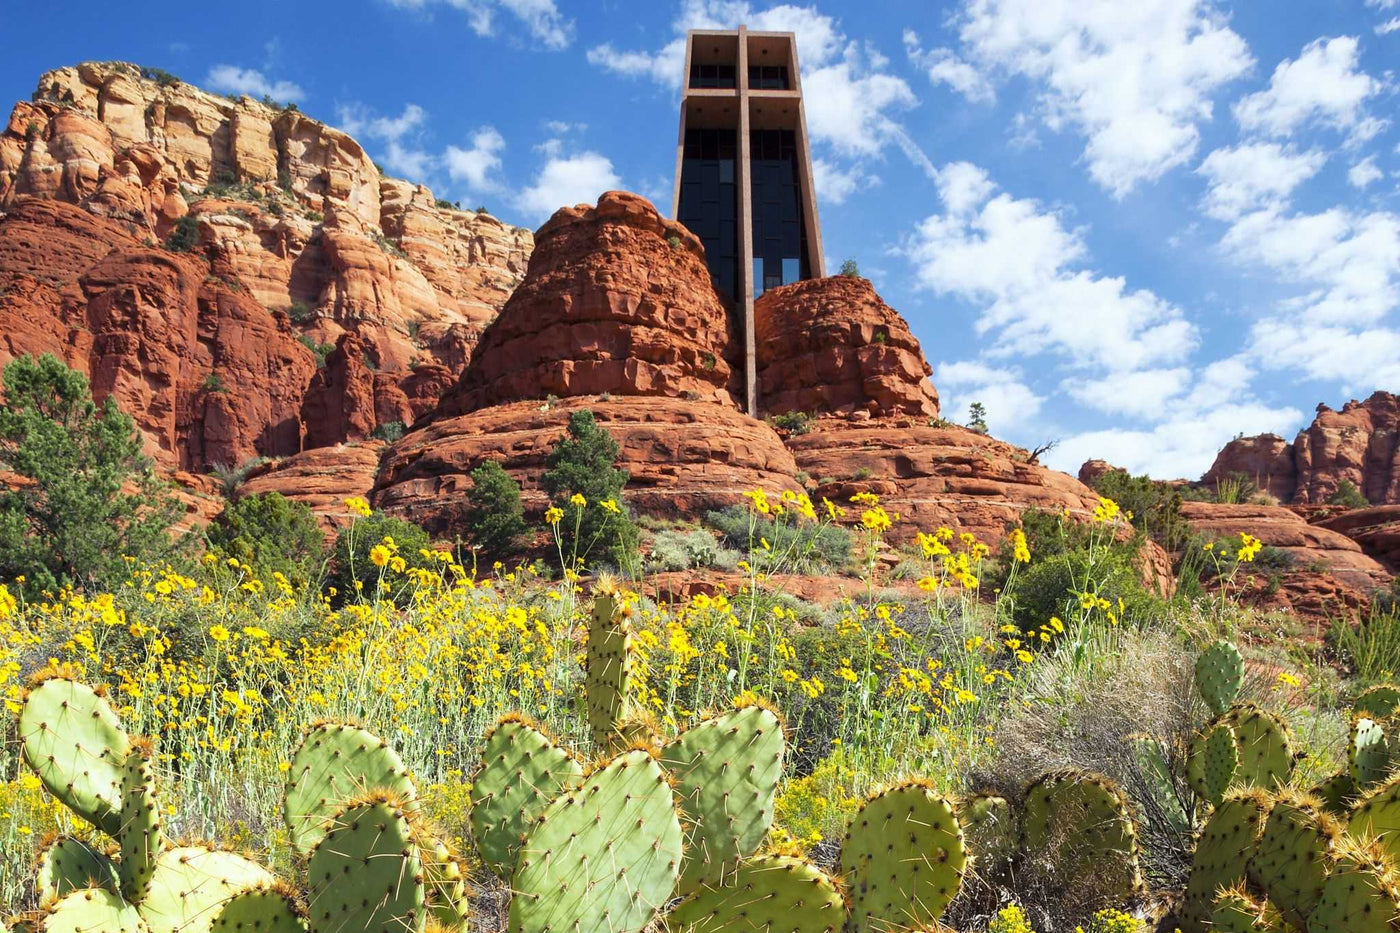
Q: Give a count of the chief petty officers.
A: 0